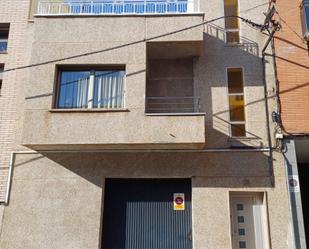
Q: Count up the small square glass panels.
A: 4